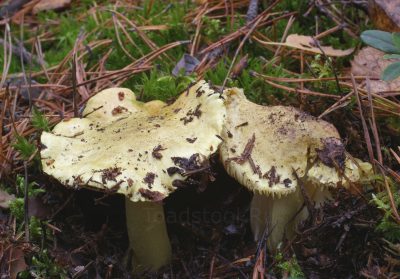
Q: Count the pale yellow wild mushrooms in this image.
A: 2